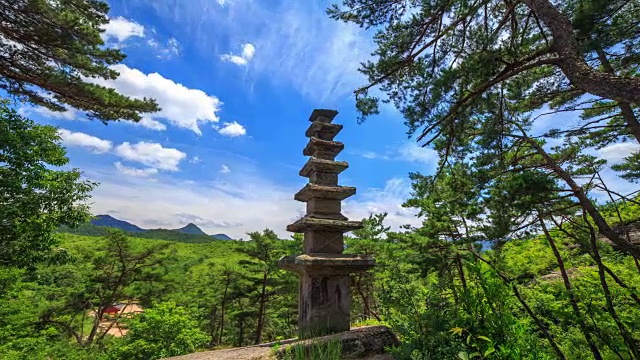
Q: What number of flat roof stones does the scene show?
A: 7